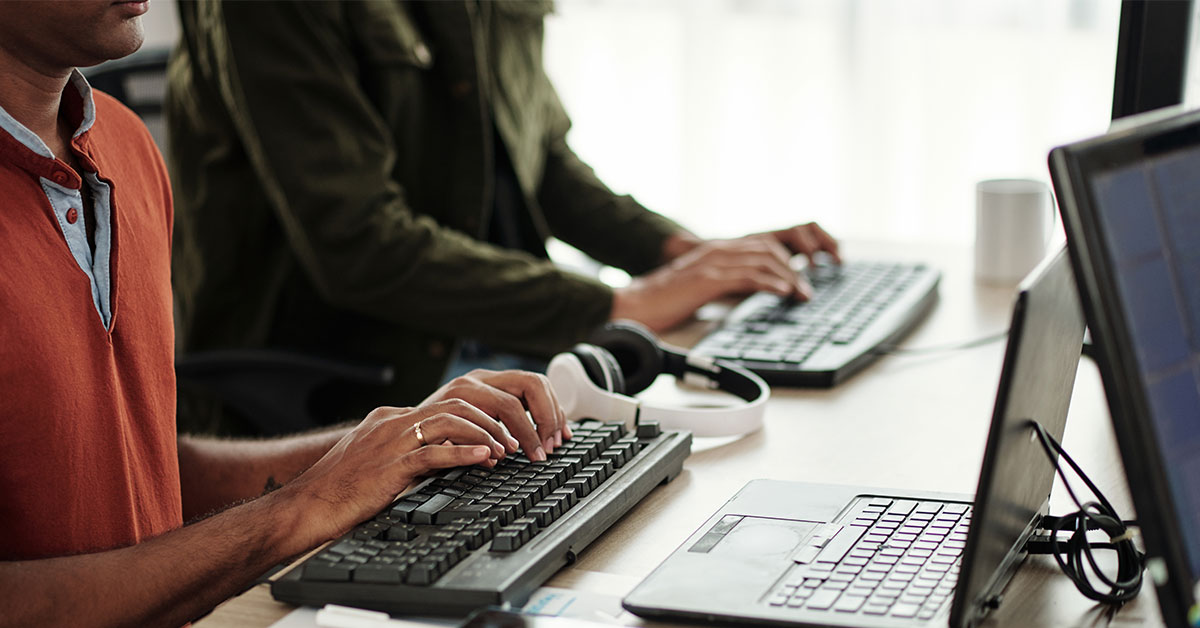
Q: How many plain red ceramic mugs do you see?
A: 0